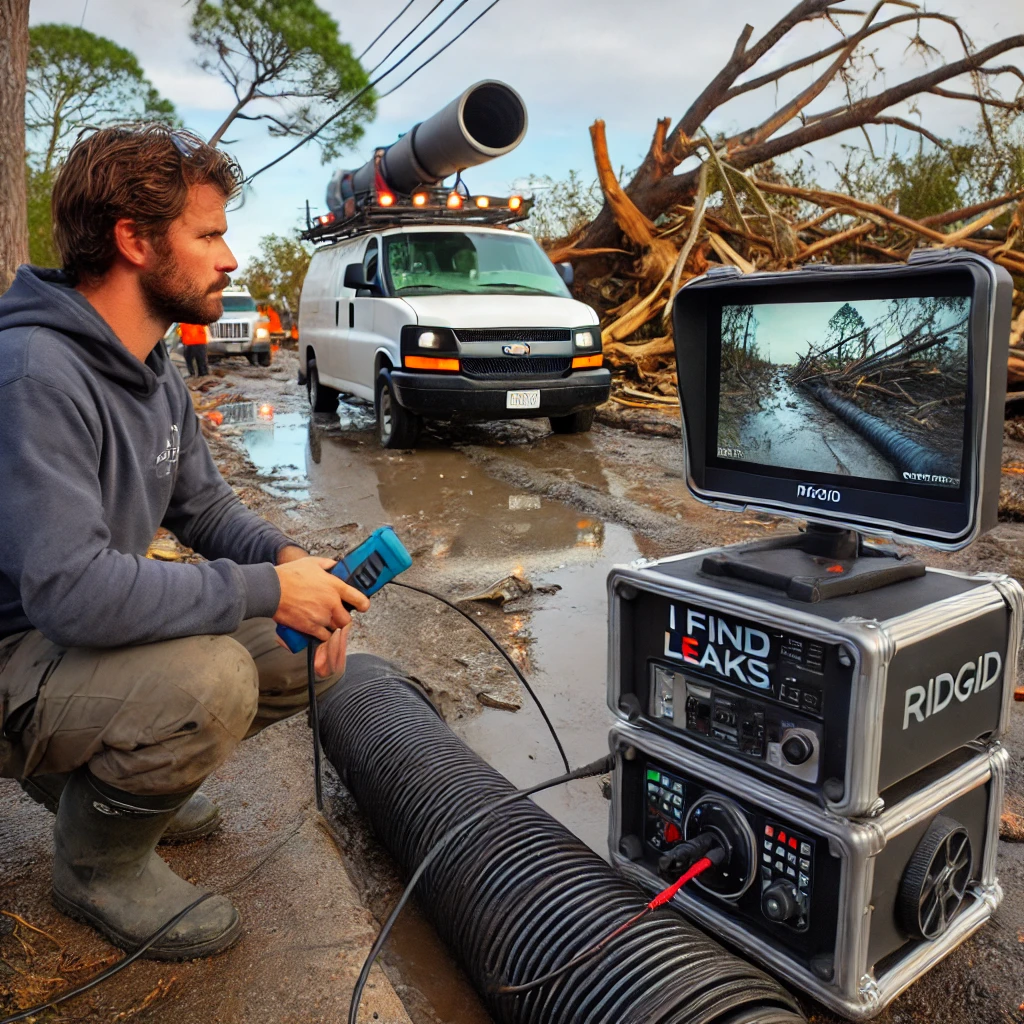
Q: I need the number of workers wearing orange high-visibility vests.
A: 1